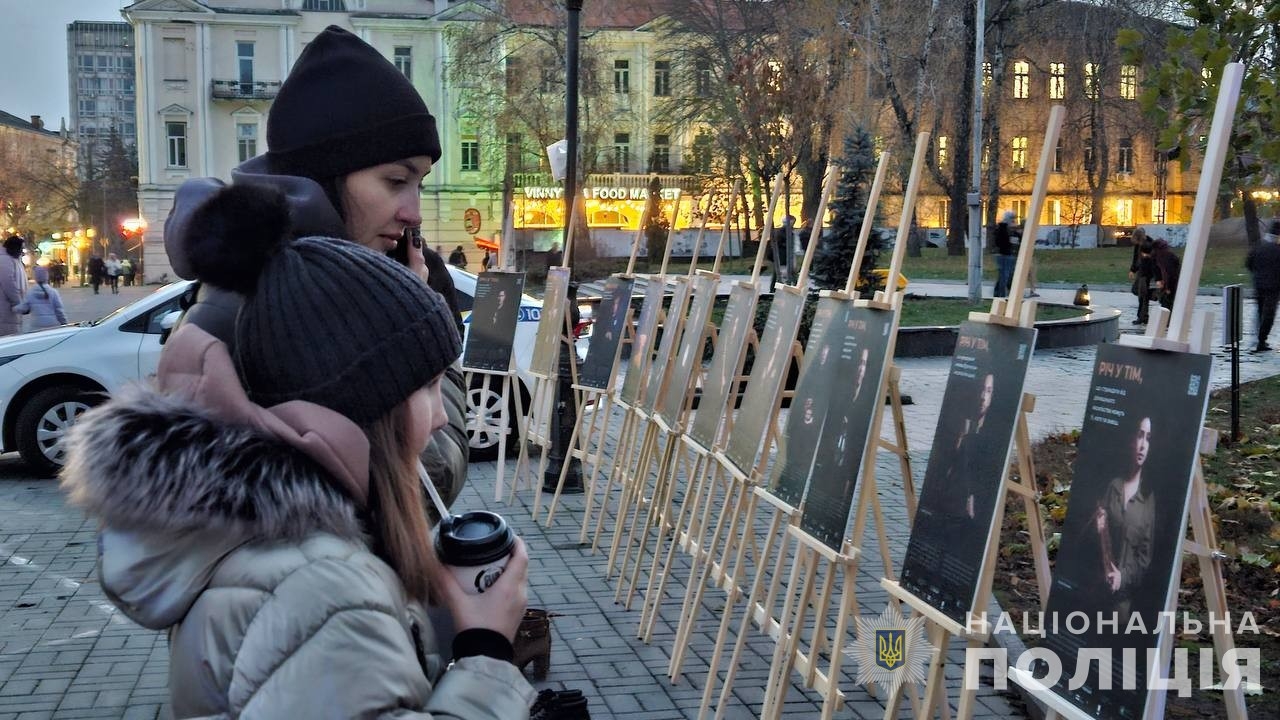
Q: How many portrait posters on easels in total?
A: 12